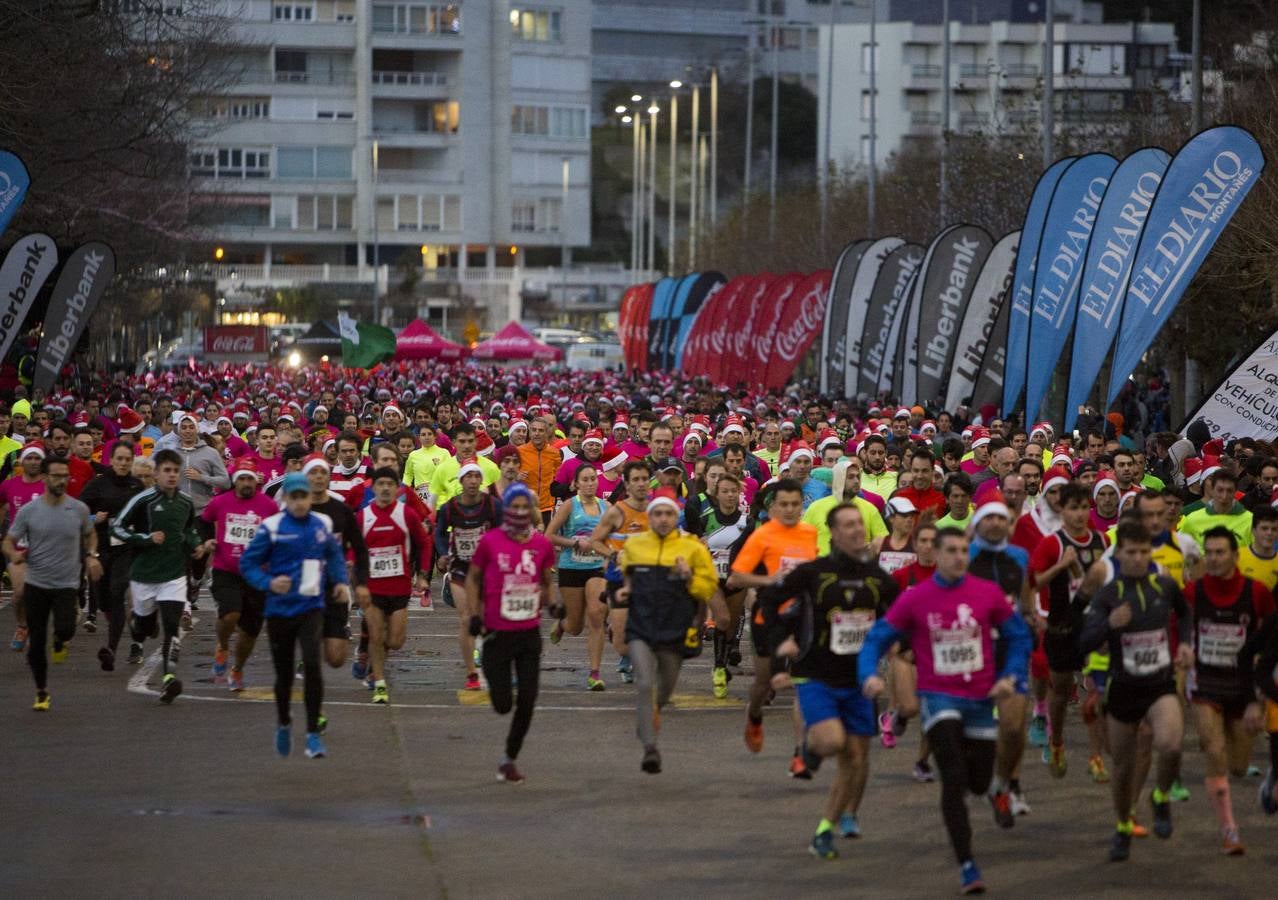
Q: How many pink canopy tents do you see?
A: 2